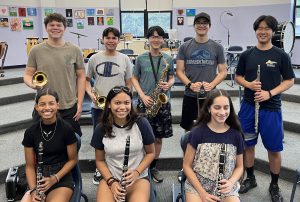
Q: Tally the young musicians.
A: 8